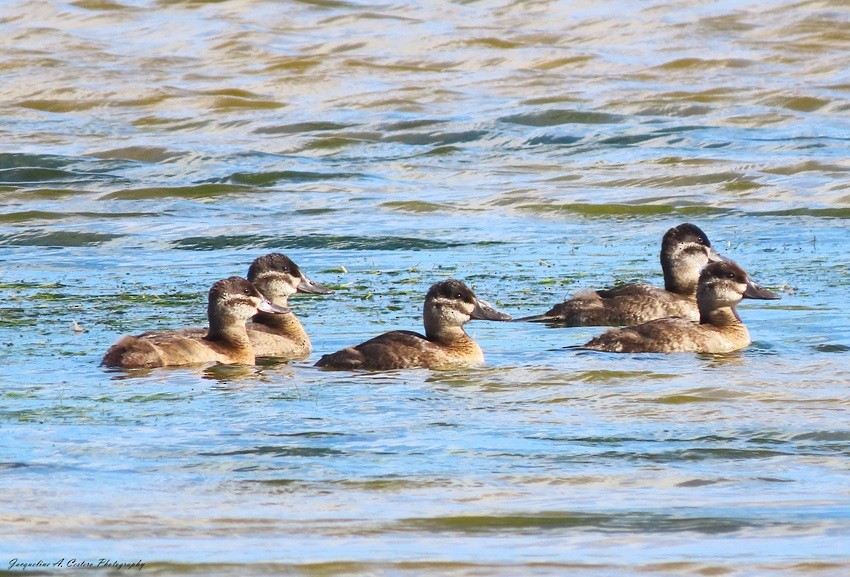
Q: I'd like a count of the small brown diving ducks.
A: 5